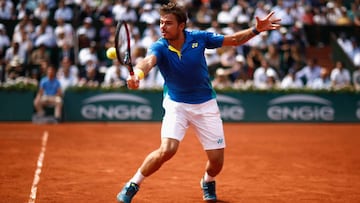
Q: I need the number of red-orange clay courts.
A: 1